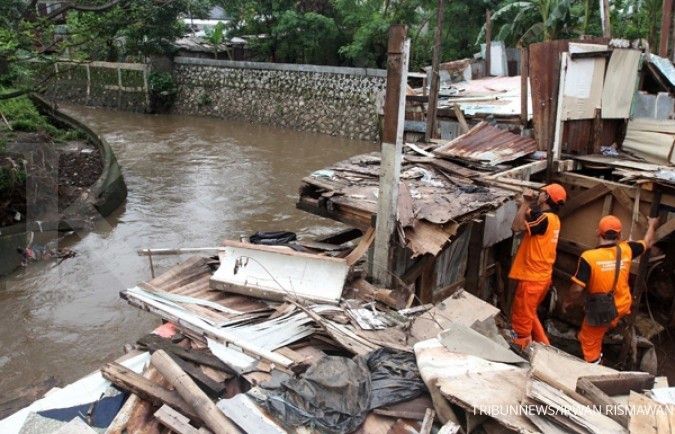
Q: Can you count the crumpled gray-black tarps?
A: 1